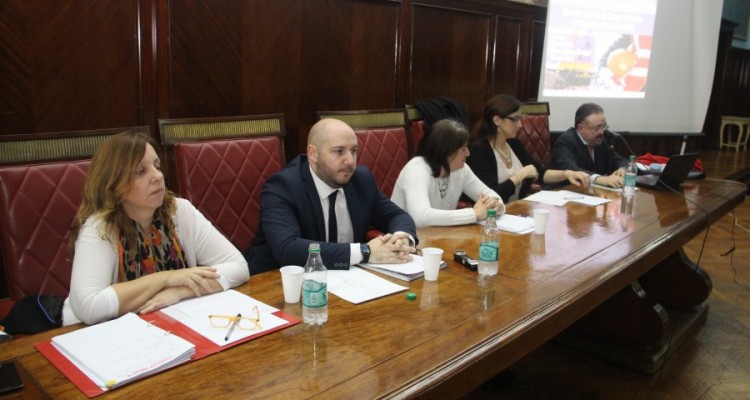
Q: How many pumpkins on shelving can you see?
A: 0